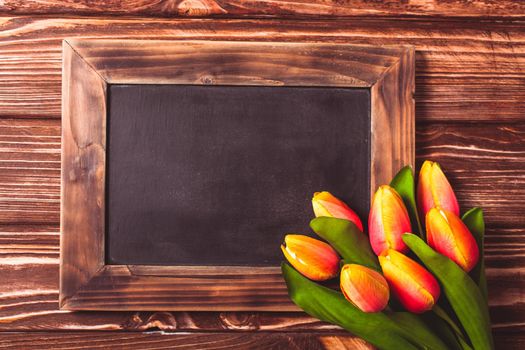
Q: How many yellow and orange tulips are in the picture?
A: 7